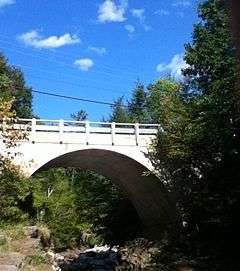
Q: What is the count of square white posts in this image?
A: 5